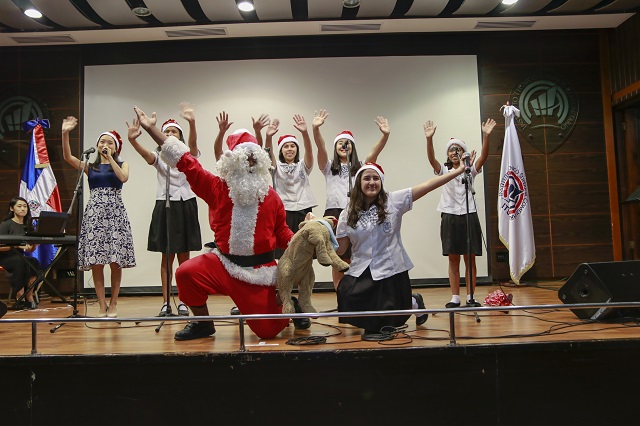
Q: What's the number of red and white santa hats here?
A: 7